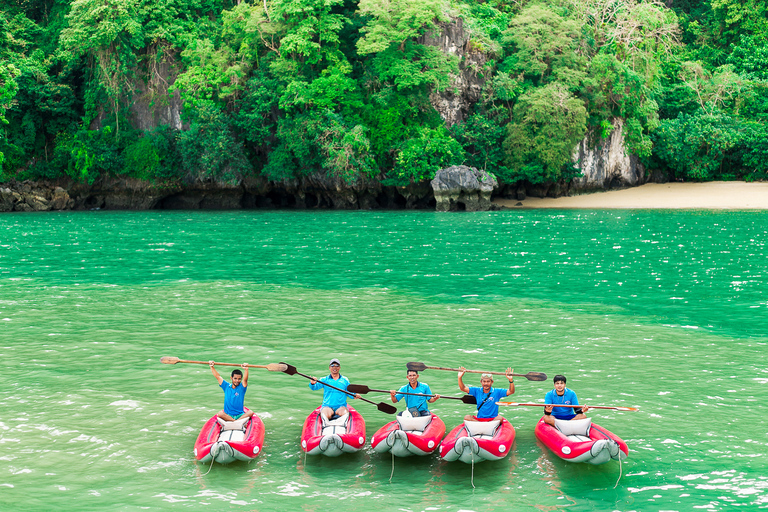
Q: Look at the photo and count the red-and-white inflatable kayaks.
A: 5